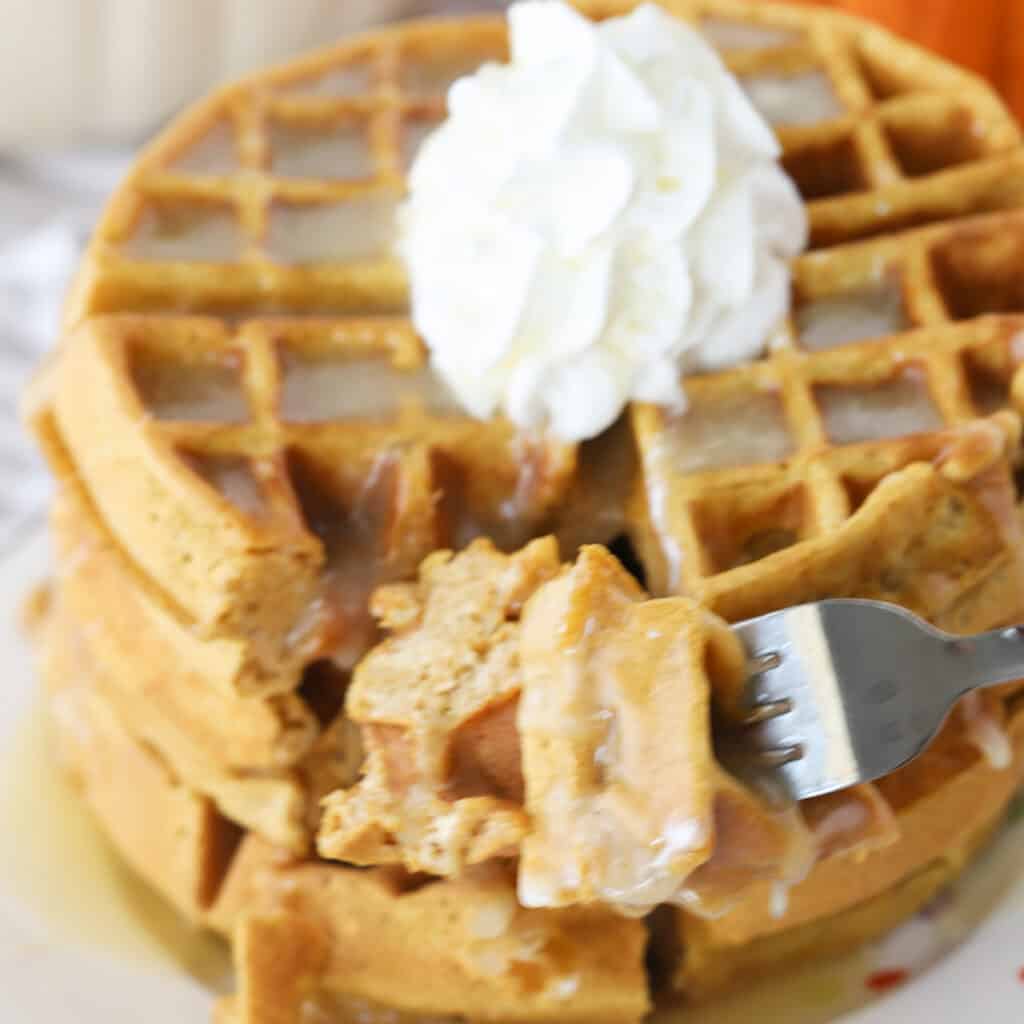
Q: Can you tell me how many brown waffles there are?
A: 3